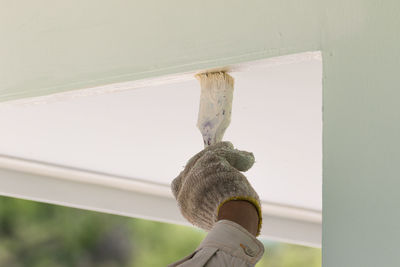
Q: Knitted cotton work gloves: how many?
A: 1